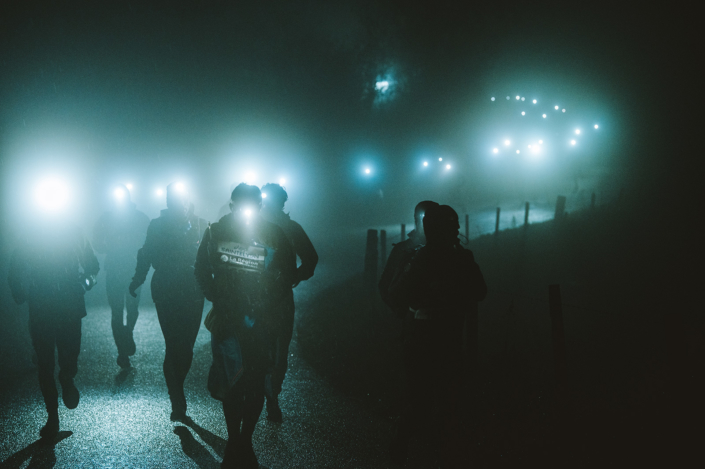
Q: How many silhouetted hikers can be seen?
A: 7